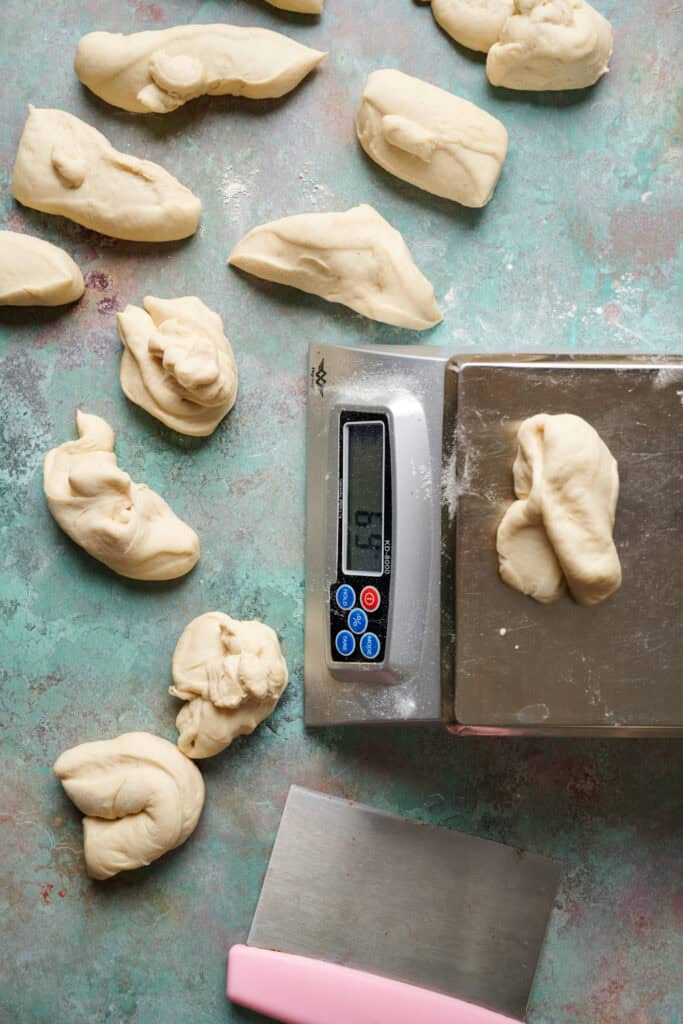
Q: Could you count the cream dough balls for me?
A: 12